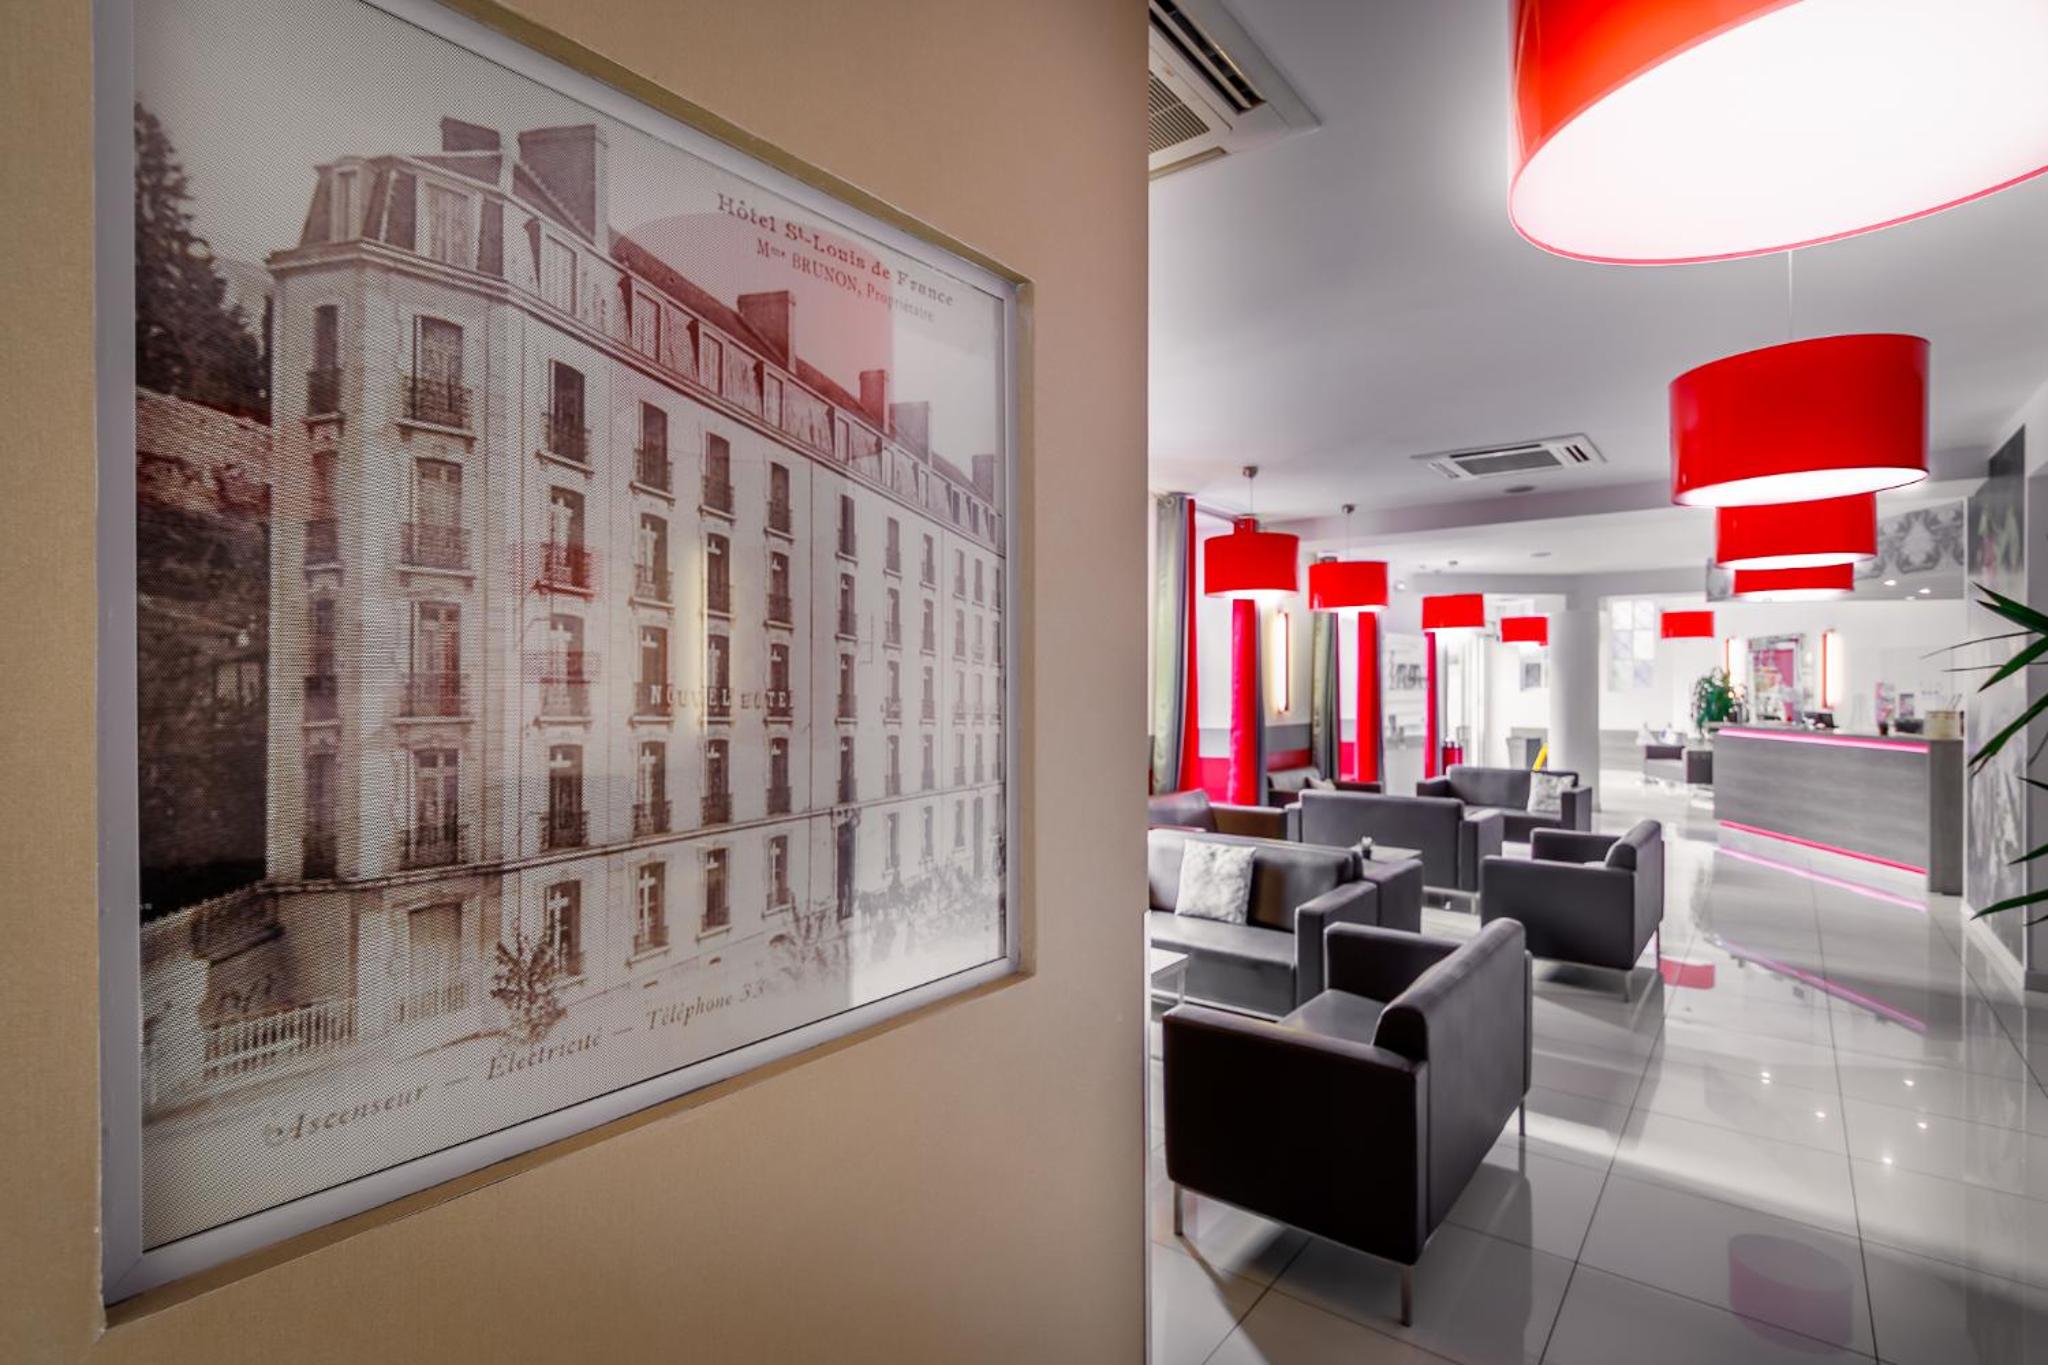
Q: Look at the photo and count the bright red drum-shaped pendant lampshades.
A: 9